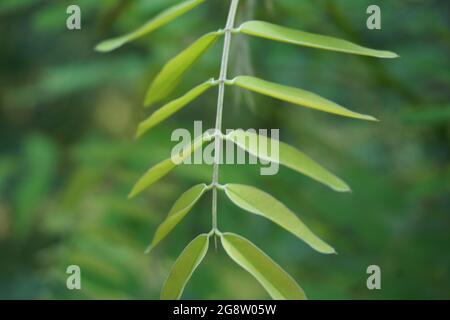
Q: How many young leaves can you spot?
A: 11